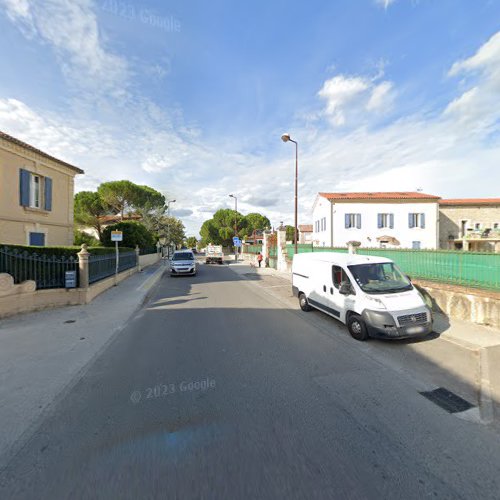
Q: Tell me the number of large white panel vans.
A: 1